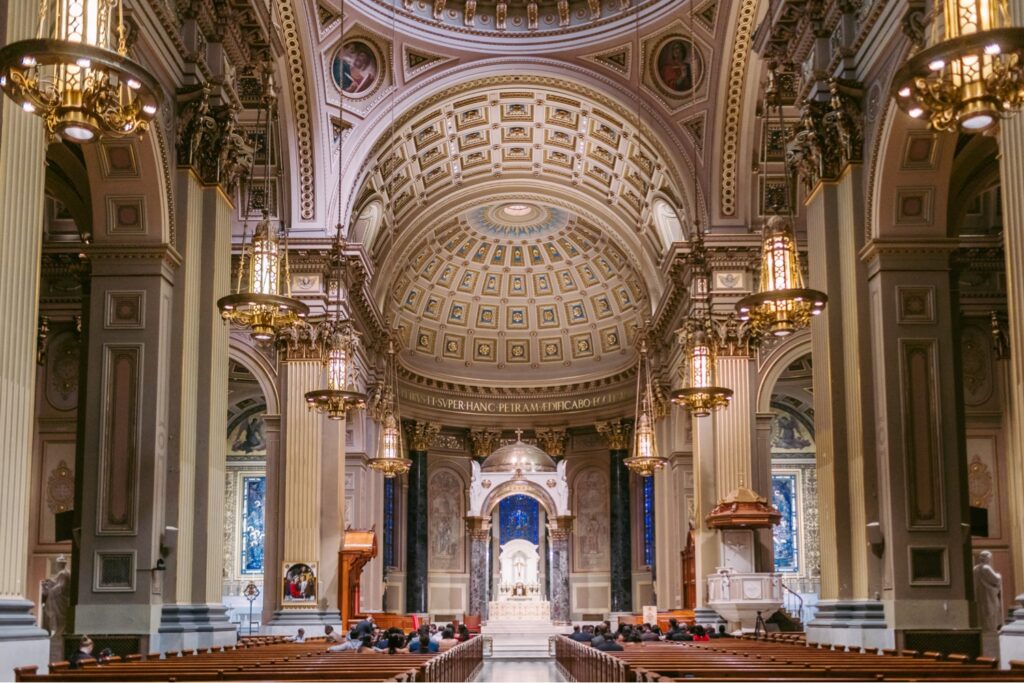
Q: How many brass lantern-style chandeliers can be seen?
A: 8